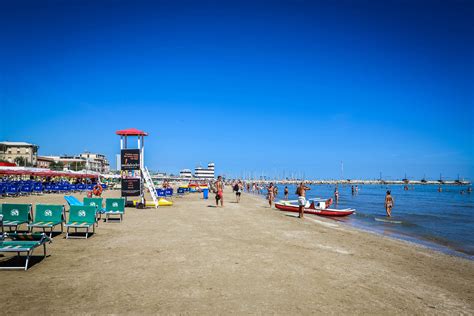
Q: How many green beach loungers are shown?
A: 6